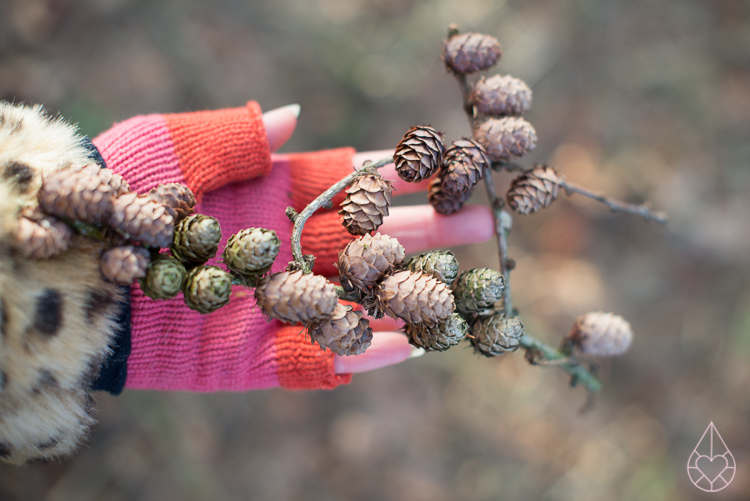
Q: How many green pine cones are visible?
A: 8